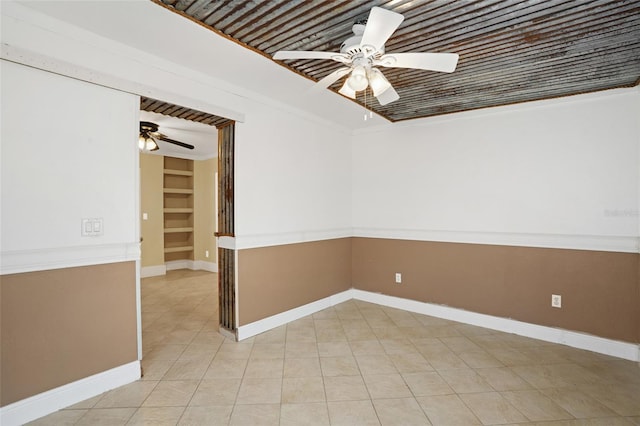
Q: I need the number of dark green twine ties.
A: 0